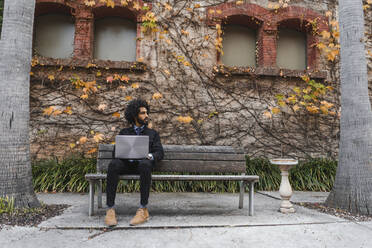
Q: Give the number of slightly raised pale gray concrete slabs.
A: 1